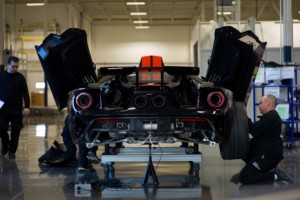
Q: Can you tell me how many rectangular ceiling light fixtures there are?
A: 6